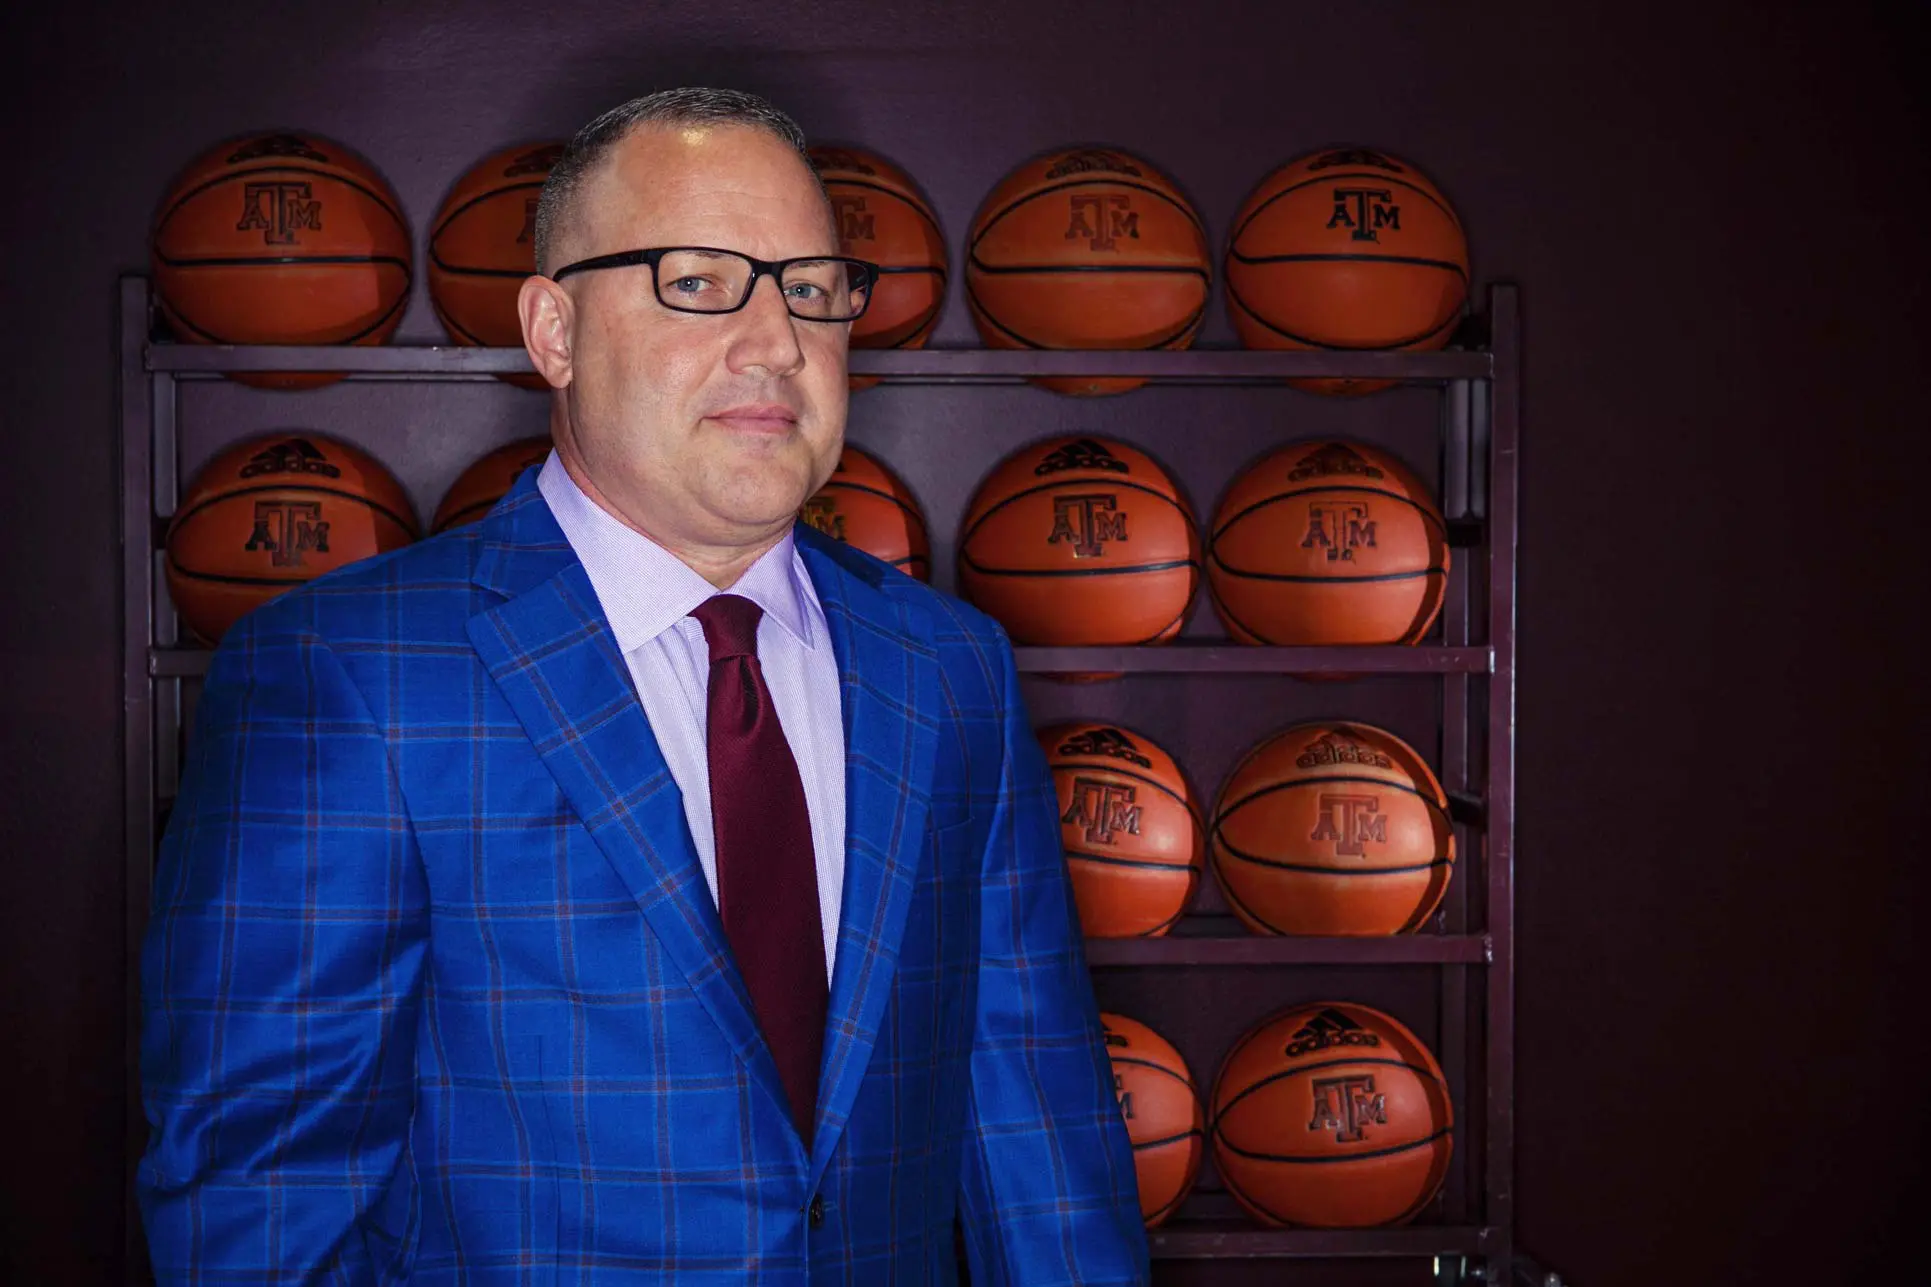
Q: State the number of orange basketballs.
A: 14